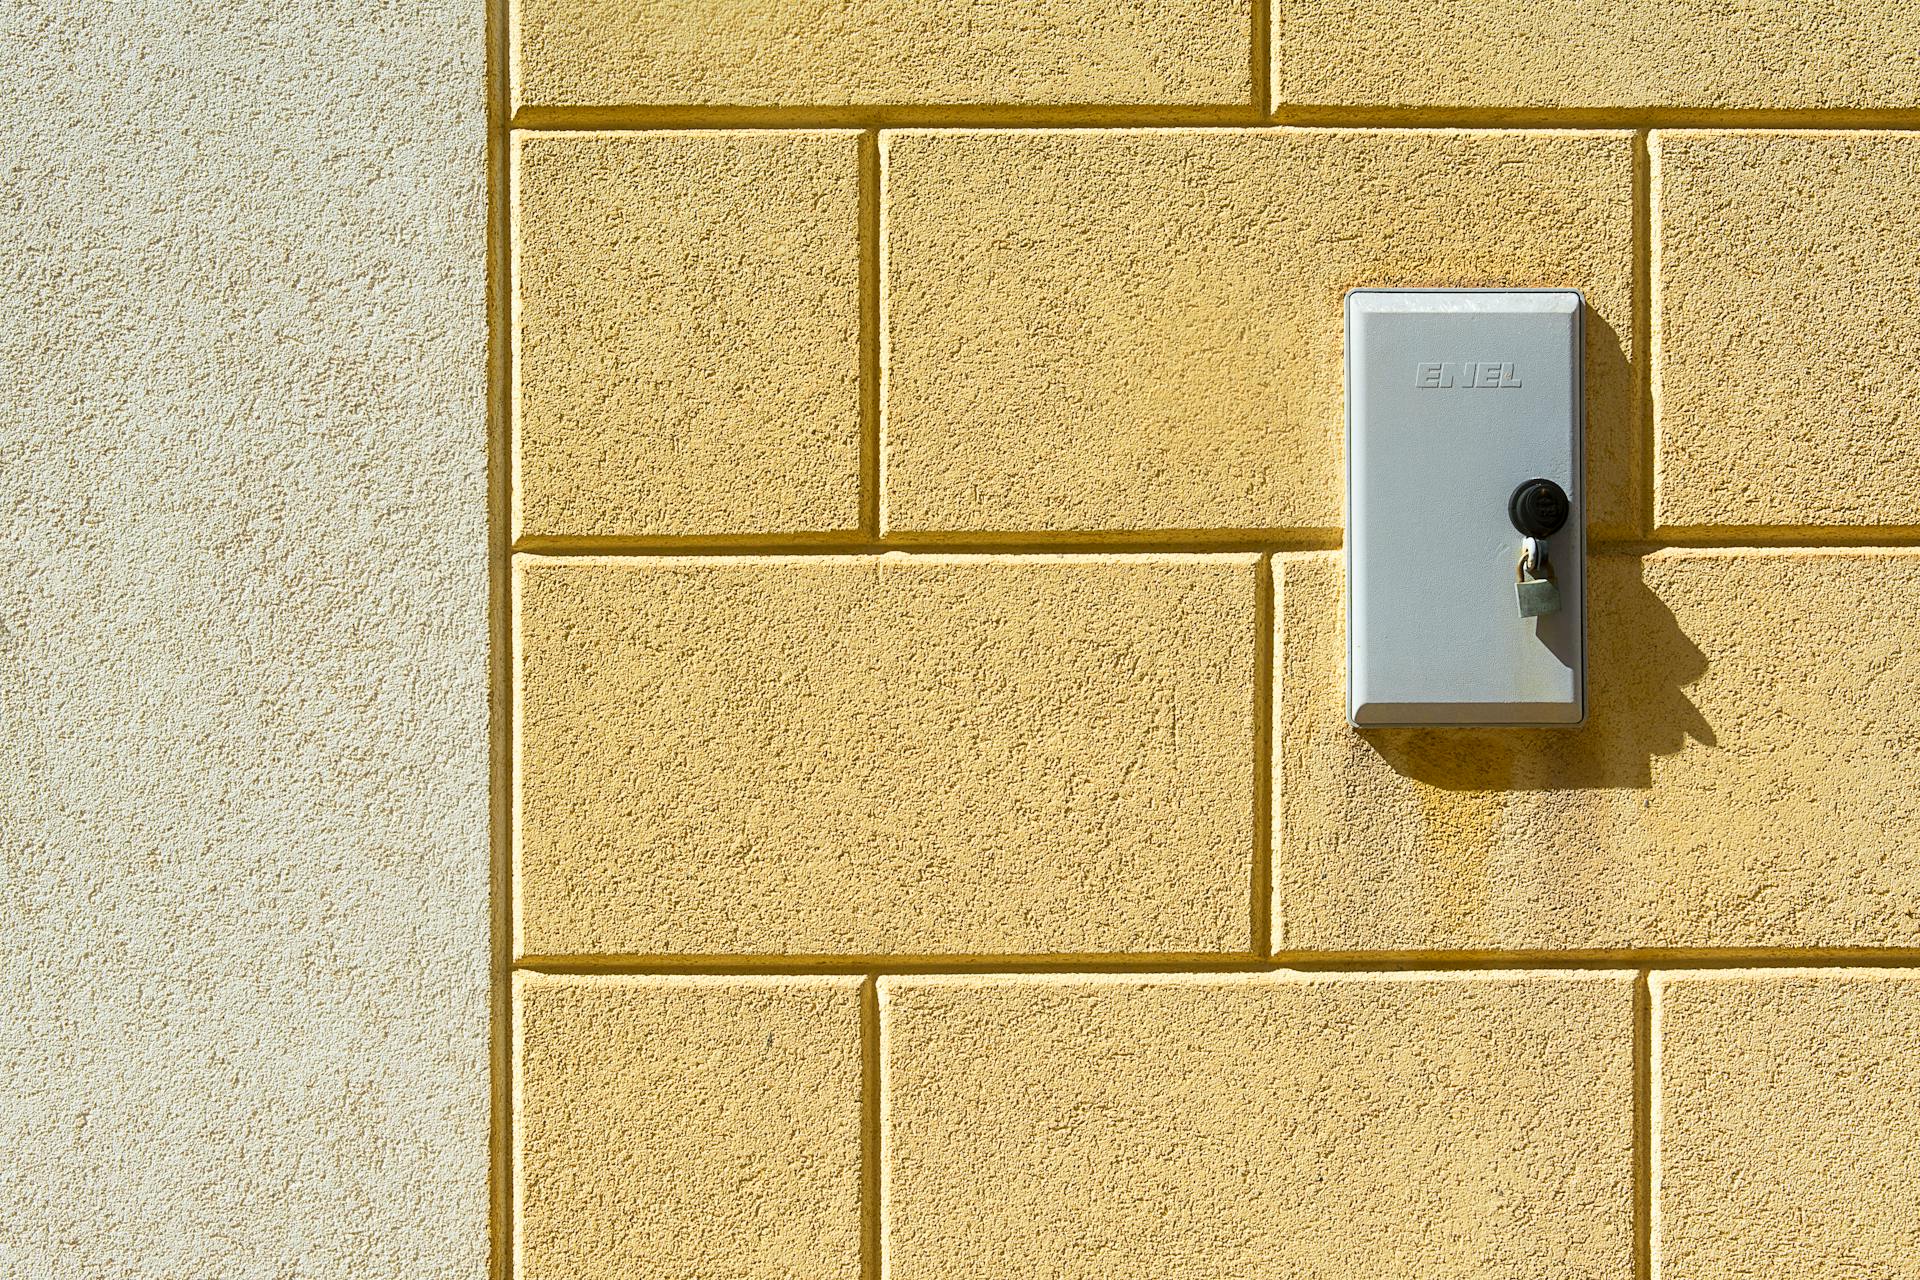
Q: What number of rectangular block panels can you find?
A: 10